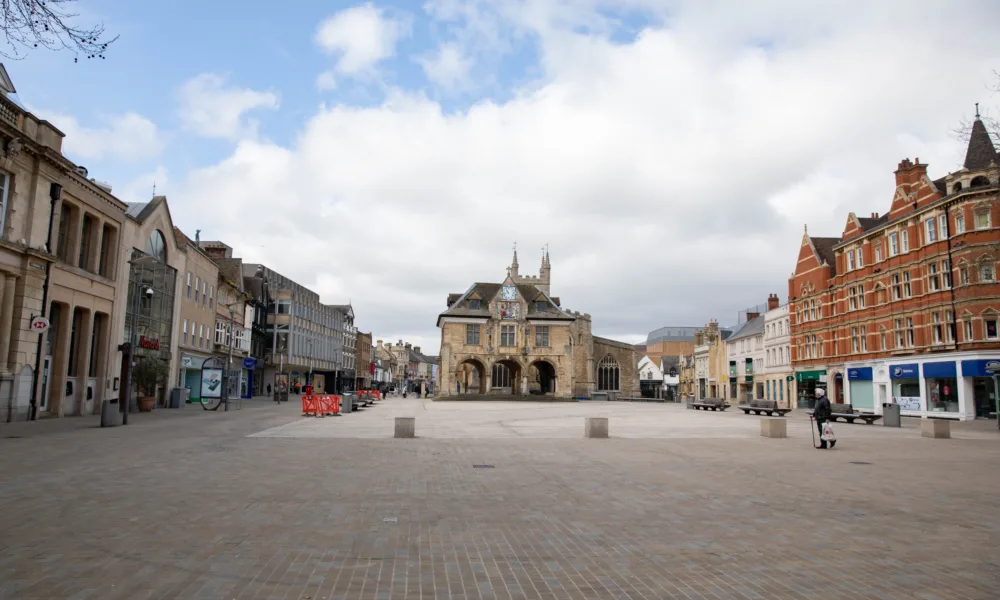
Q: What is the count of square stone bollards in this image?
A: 4